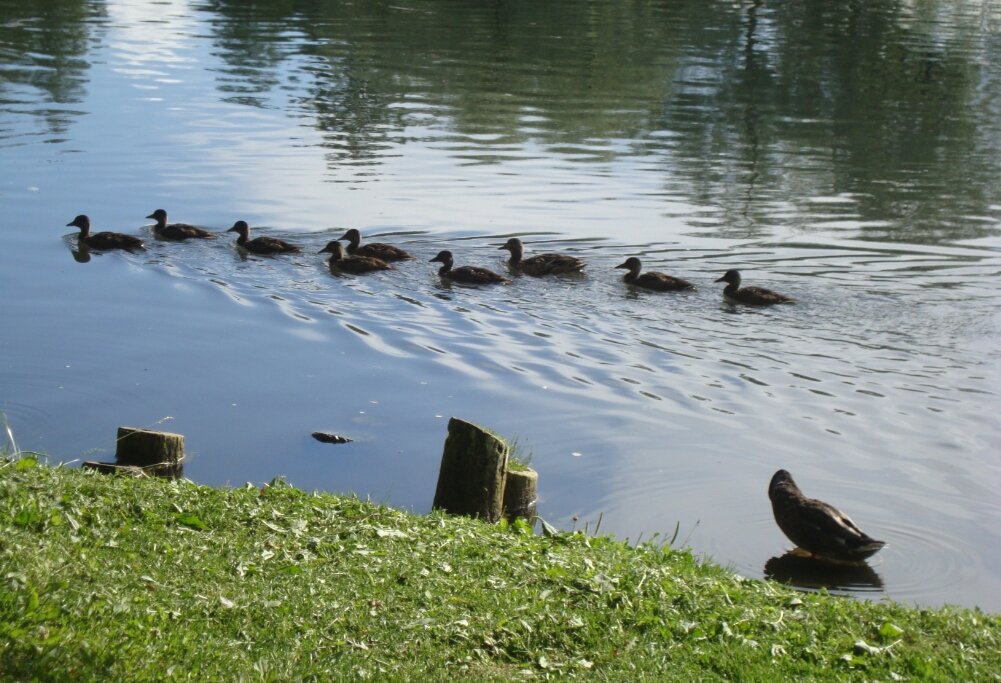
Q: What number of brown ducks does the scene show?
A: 10